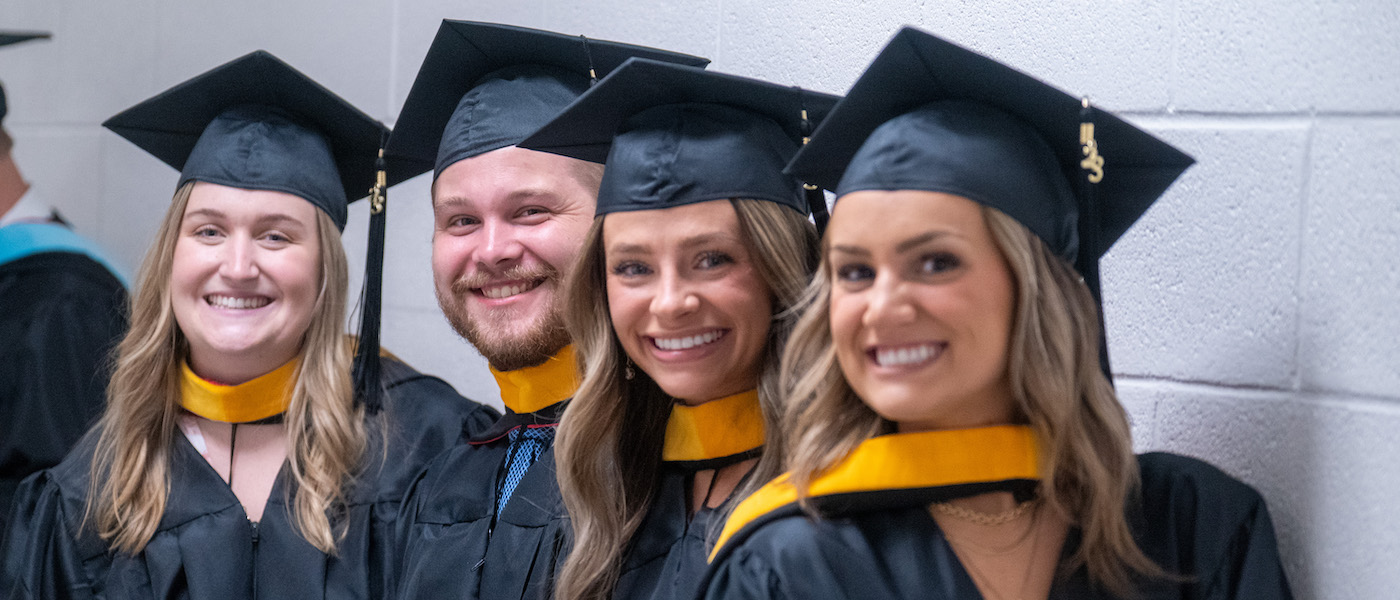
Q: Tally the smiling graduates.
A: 4